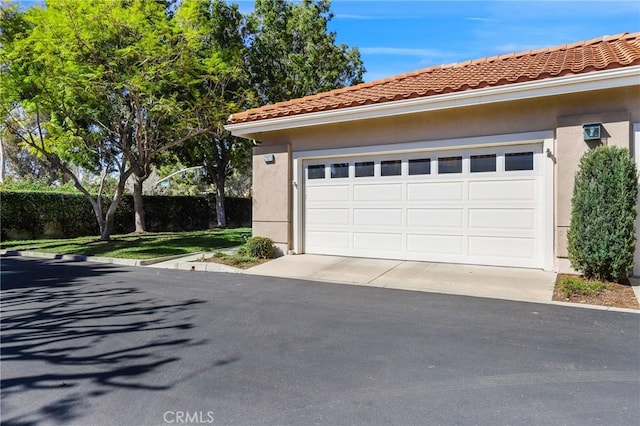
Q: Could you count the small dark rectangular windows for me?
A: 8